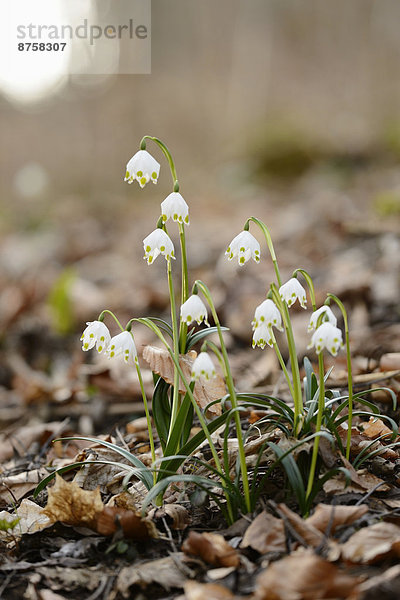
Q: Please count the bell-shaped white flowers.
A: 13